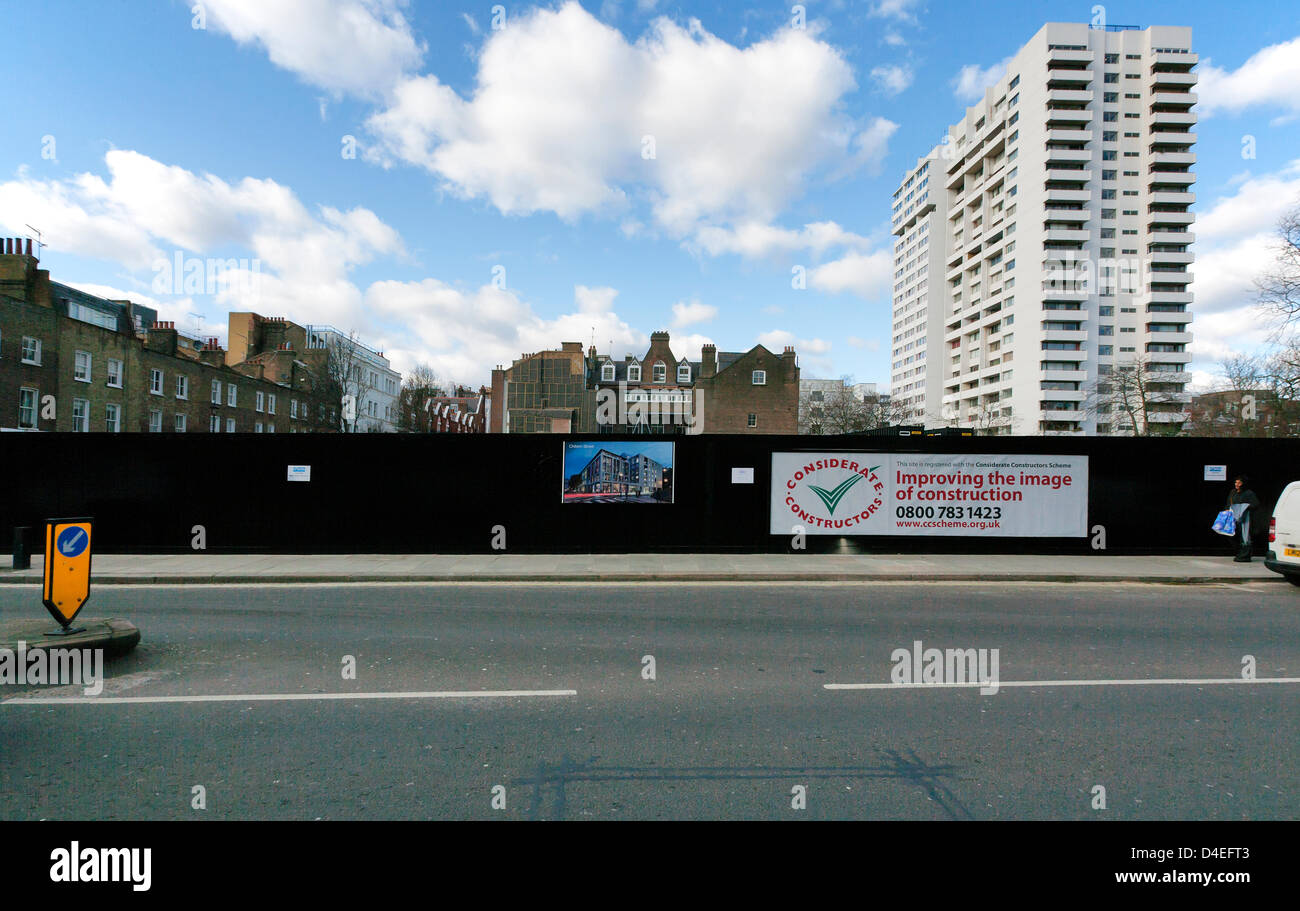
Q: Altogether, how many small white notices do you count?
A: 3